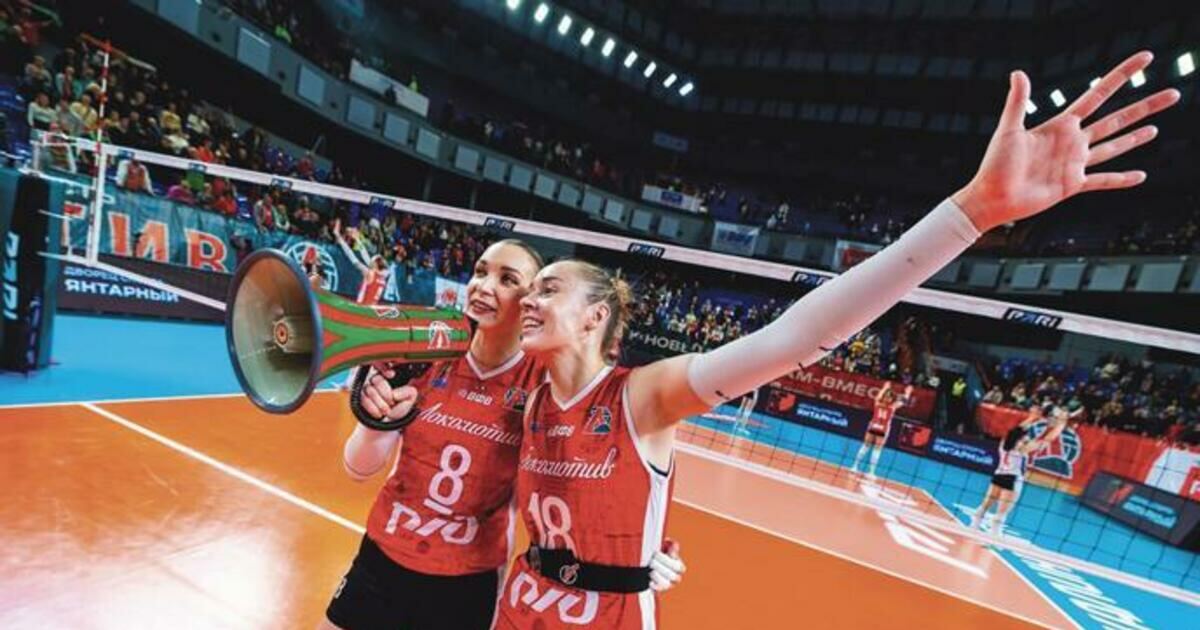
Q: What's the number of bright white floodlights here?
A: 14